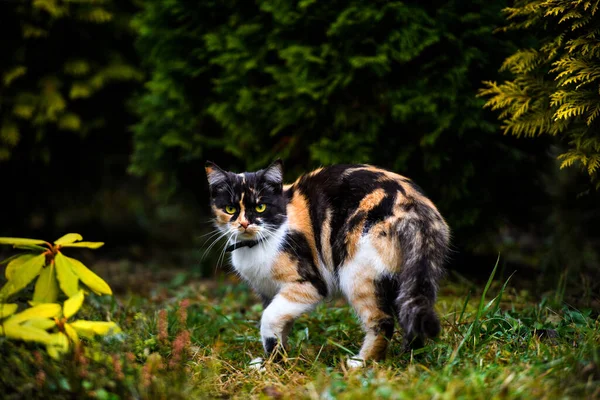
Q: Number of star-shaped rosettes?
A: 2